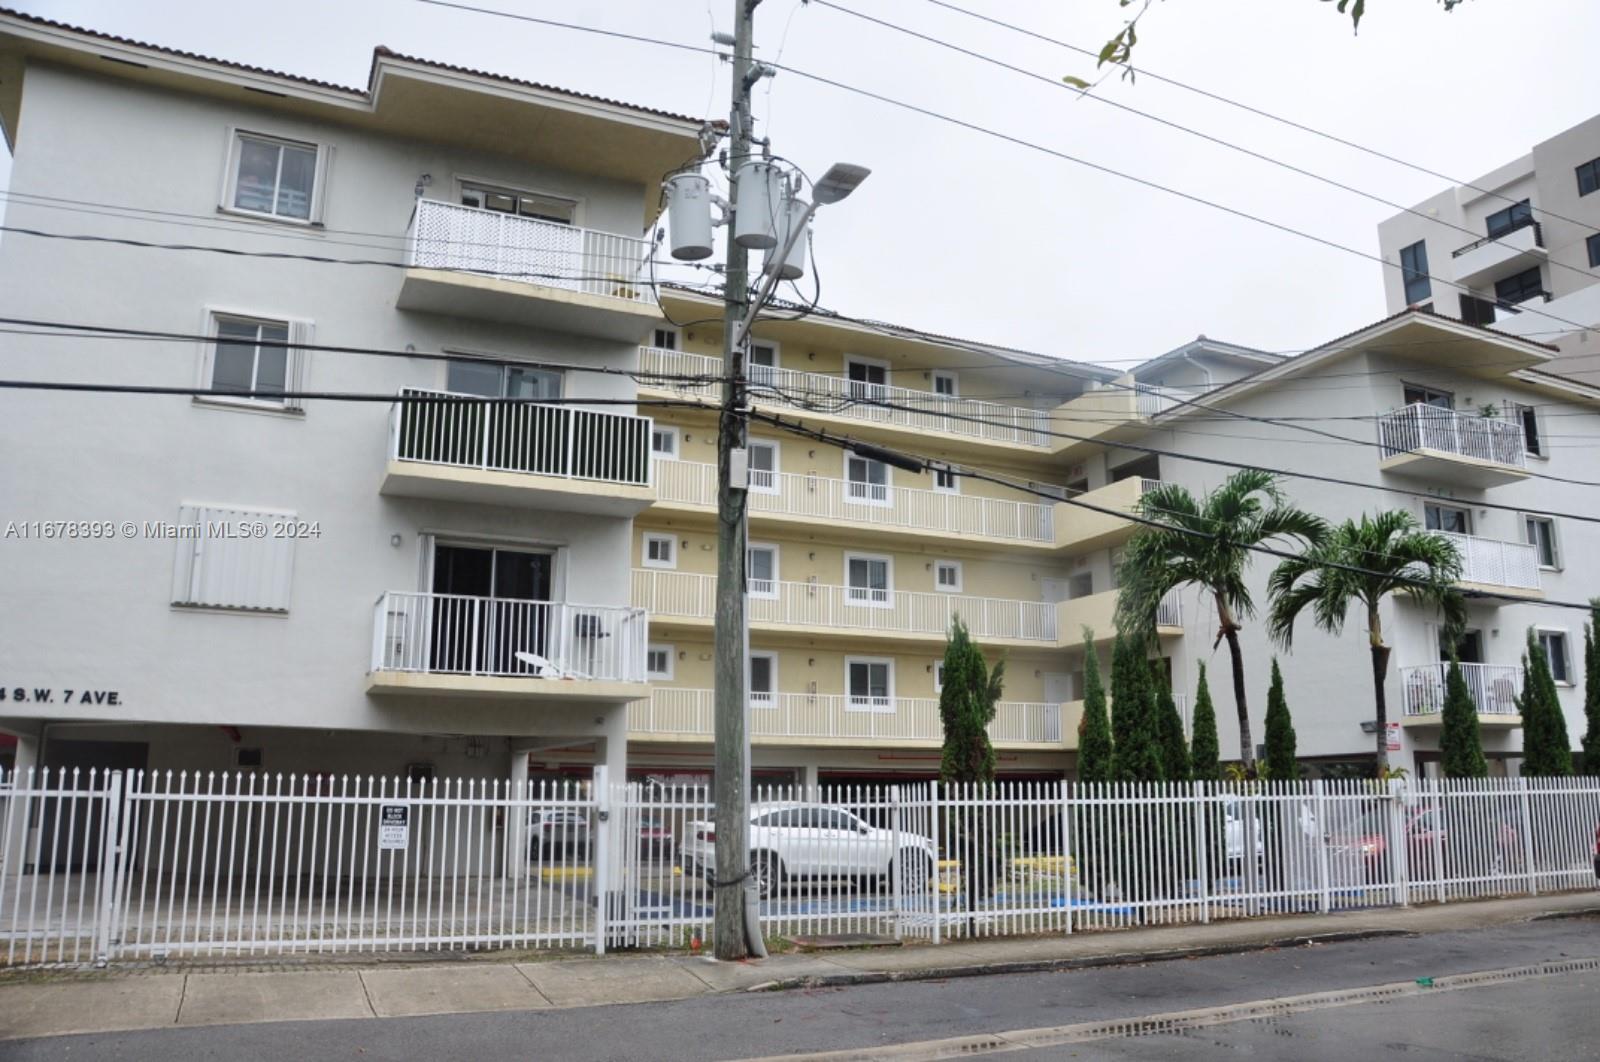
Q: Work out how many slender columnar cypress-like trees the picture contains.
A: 9